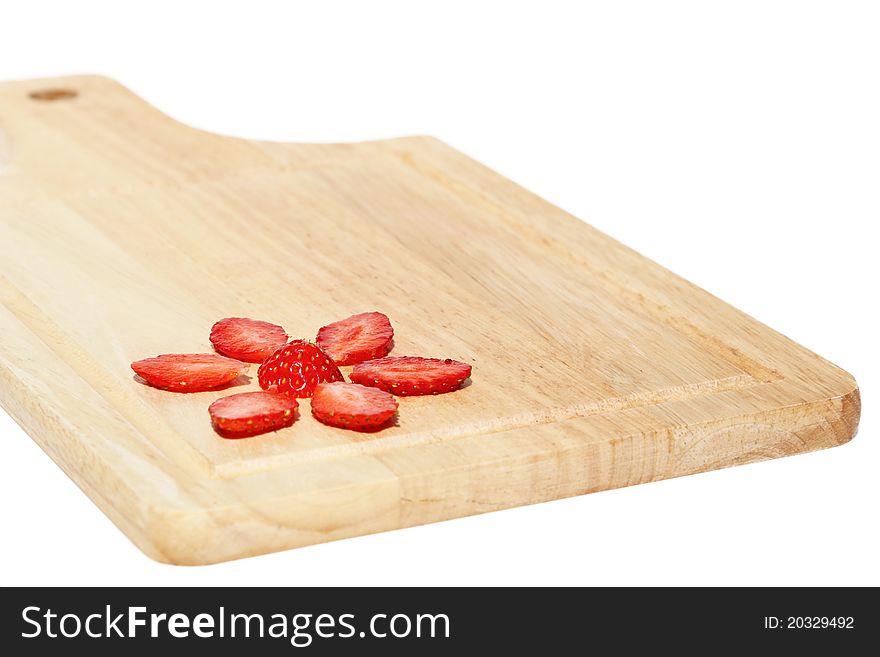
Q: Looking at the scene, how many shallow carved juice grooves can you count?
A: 1